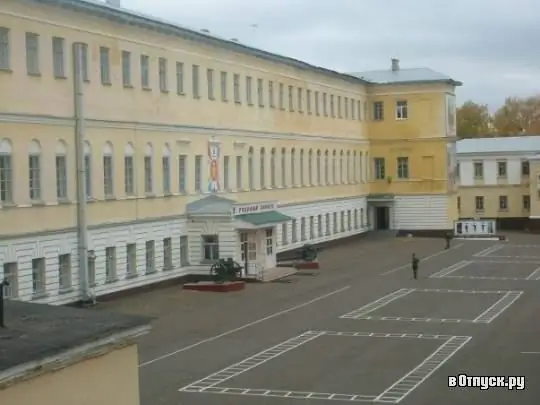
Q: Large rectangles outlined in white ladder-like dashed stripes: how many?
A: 4